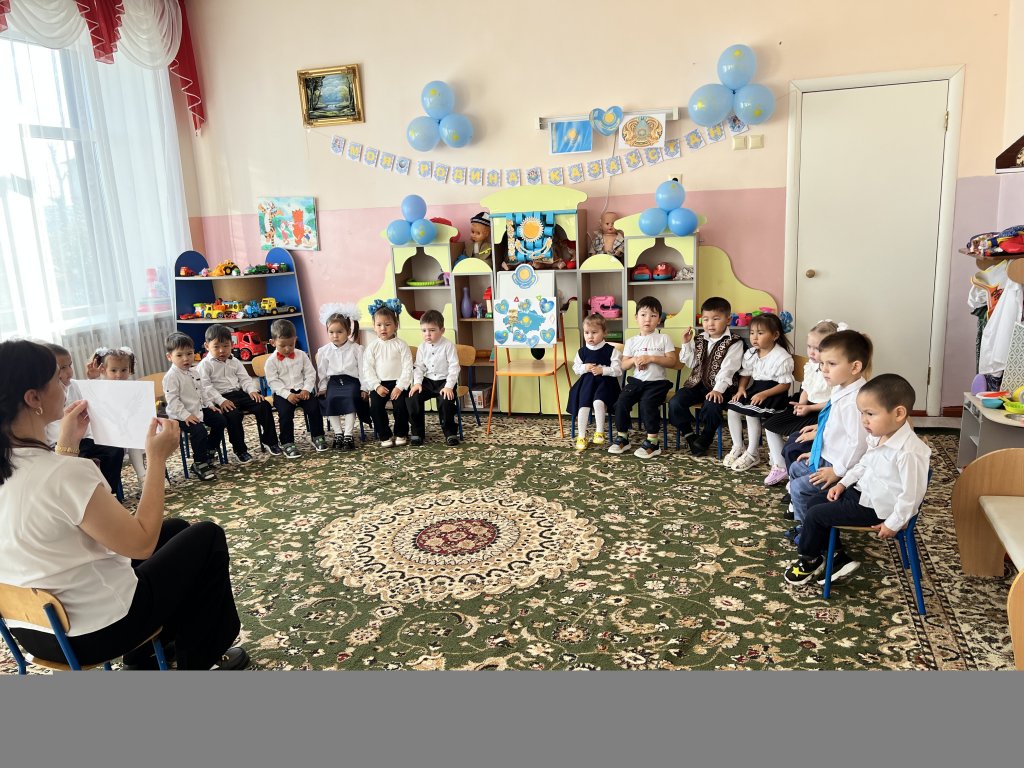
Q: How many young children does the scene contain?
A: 15